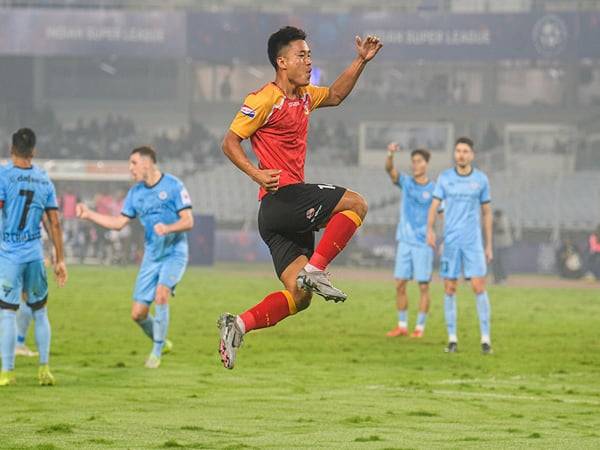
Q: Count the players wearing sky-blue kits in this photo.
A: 4